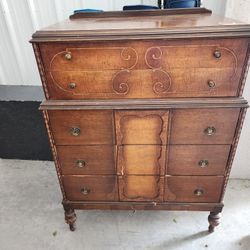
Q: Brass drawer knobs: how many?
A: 10